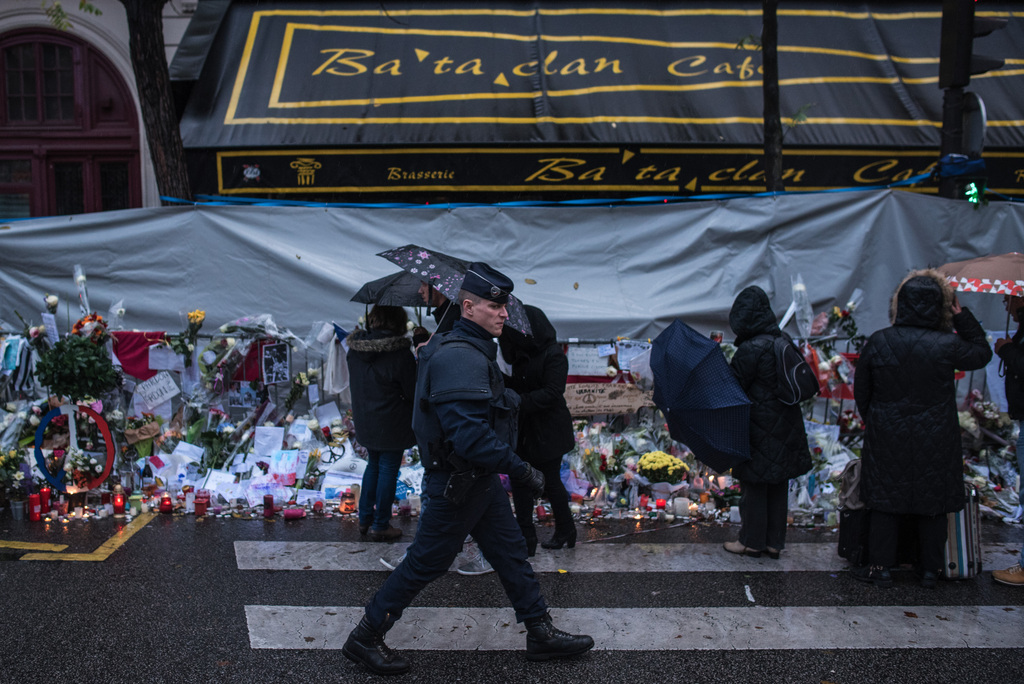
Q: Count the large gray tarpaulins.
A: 1